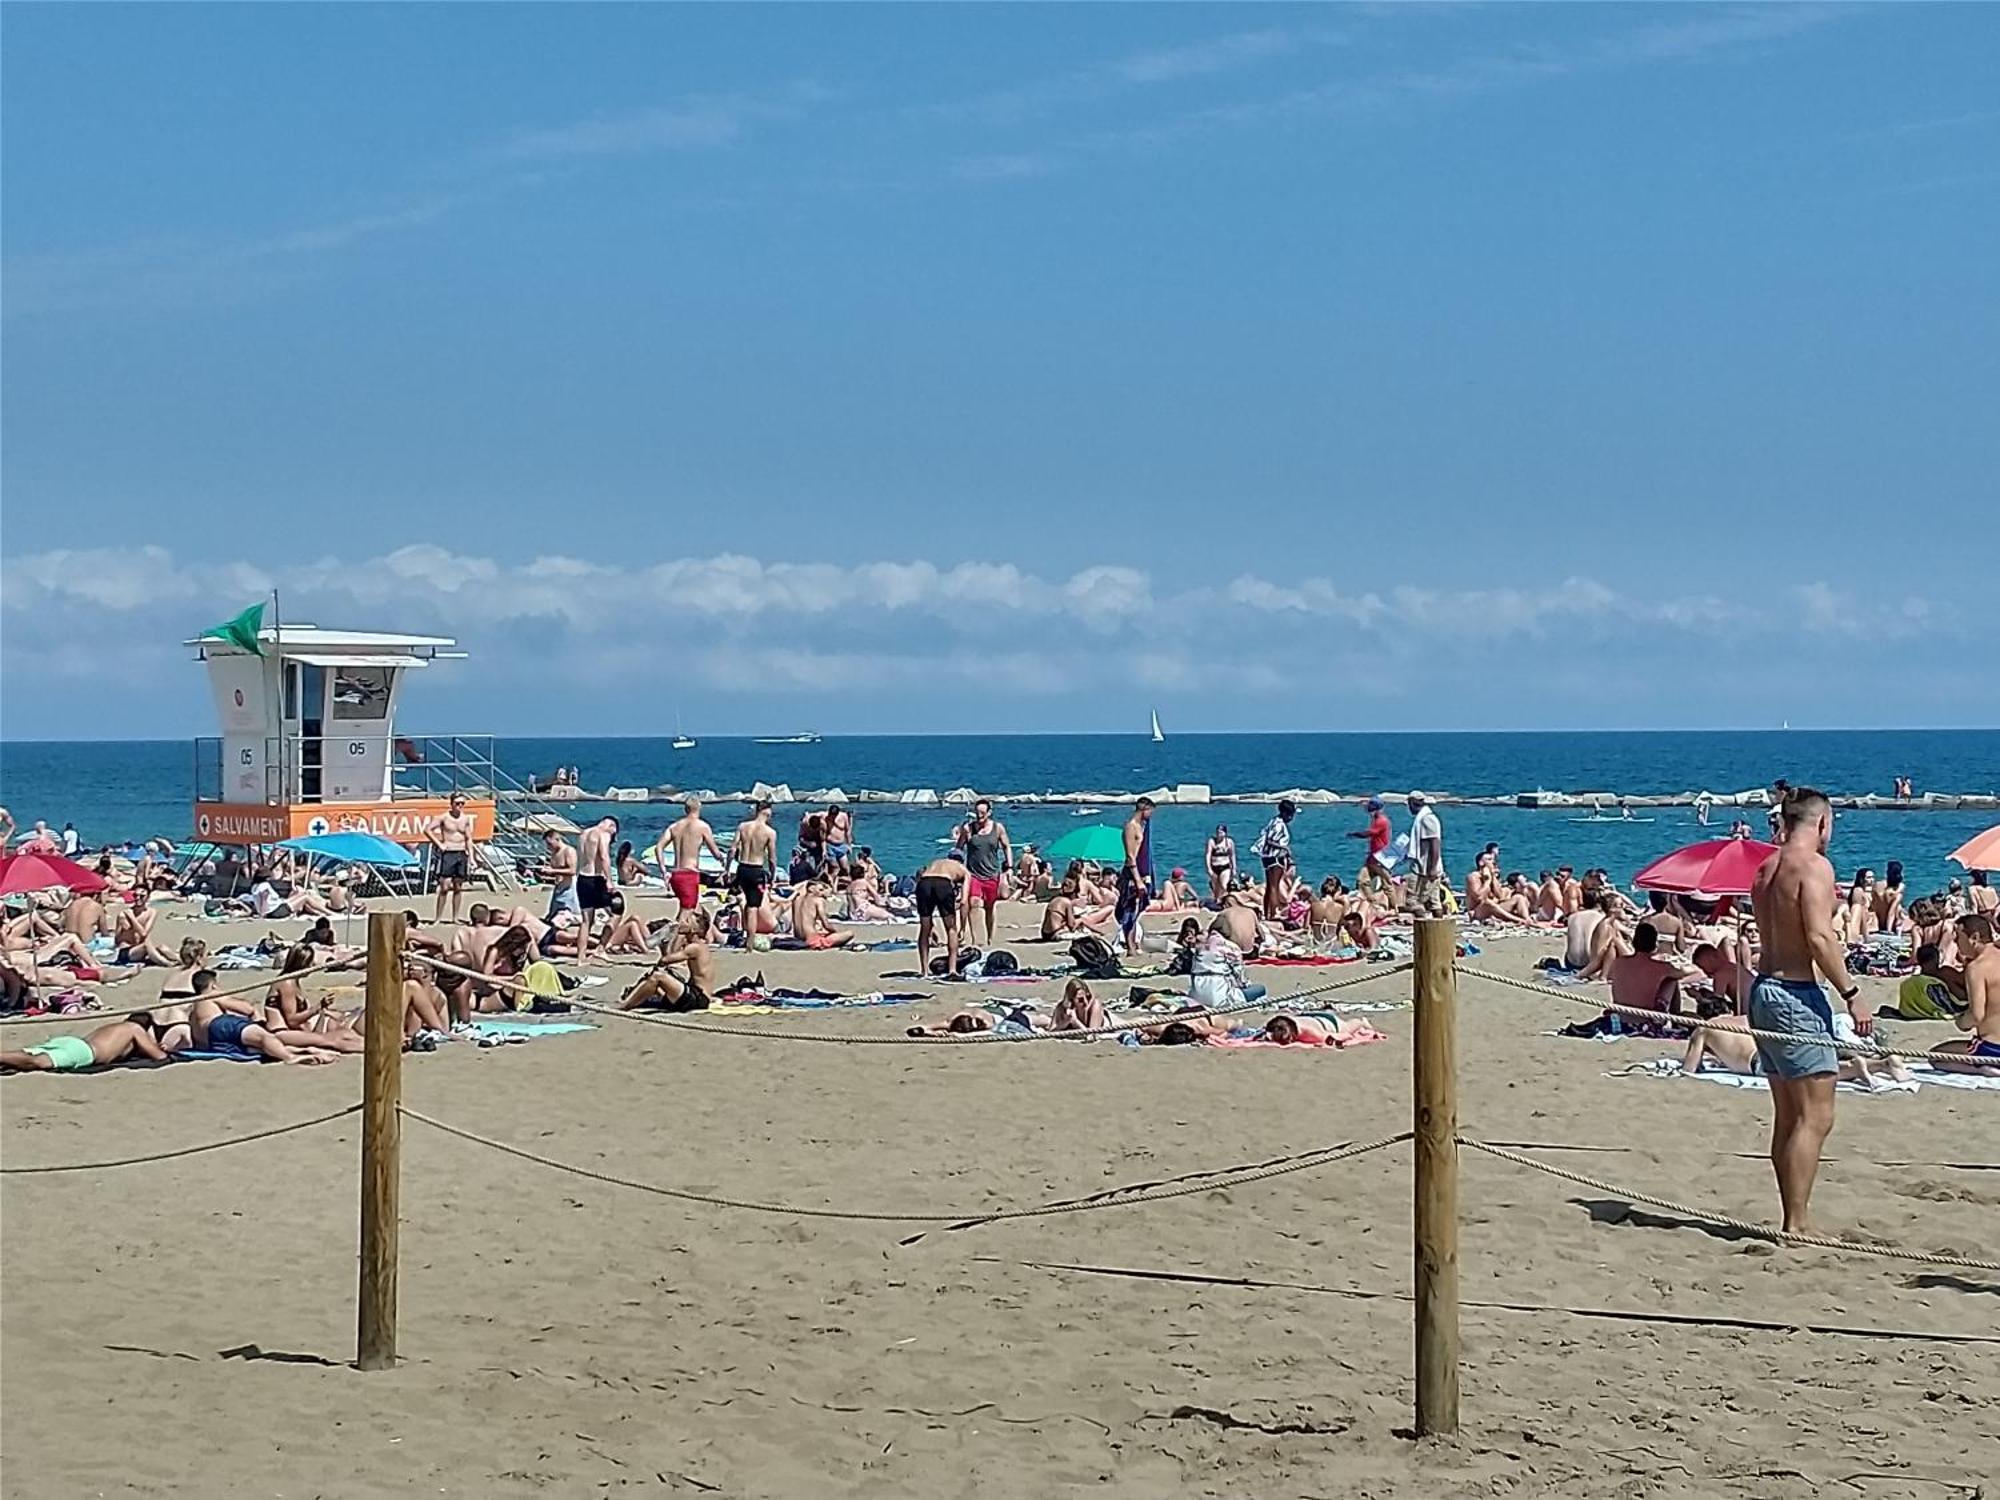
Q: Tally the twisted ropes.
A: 6